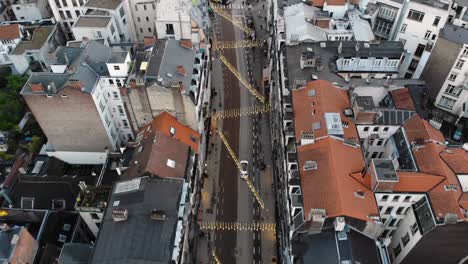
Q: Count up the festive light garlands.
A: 7